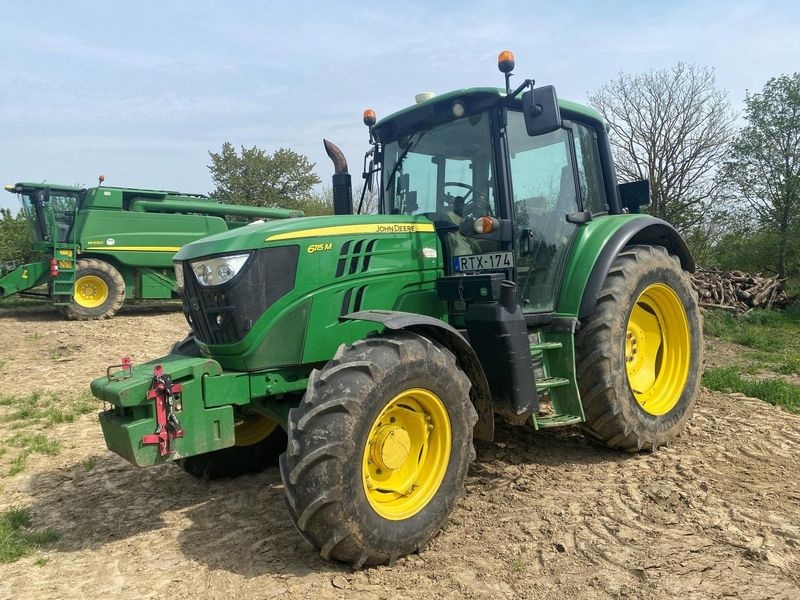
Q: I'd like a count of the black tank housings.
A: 1